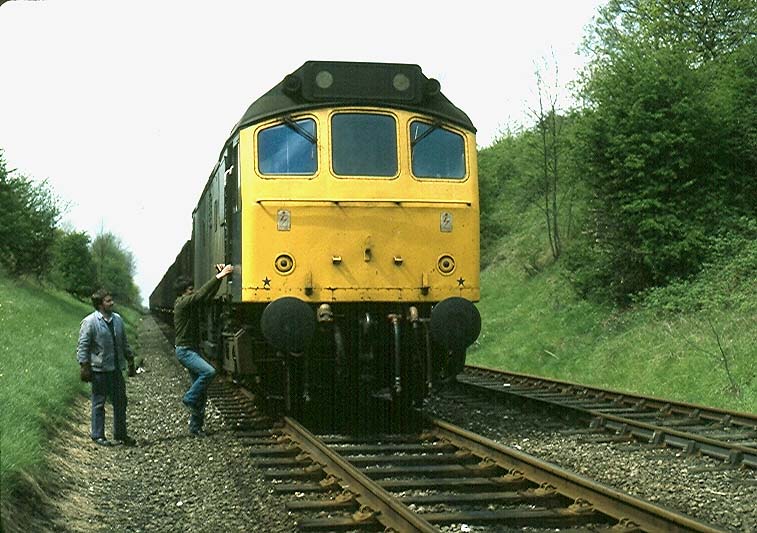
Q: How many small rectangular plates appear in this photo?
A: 2